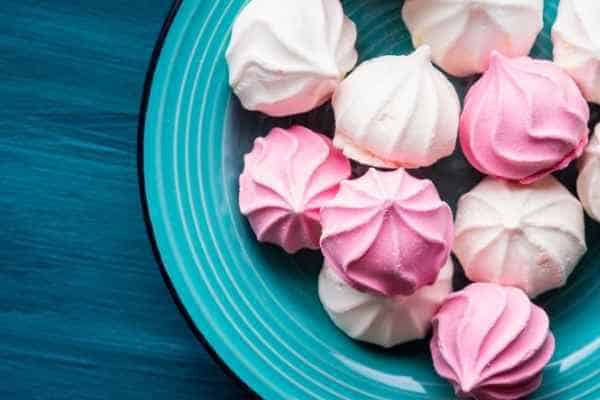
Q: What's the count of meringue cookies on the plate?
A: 11